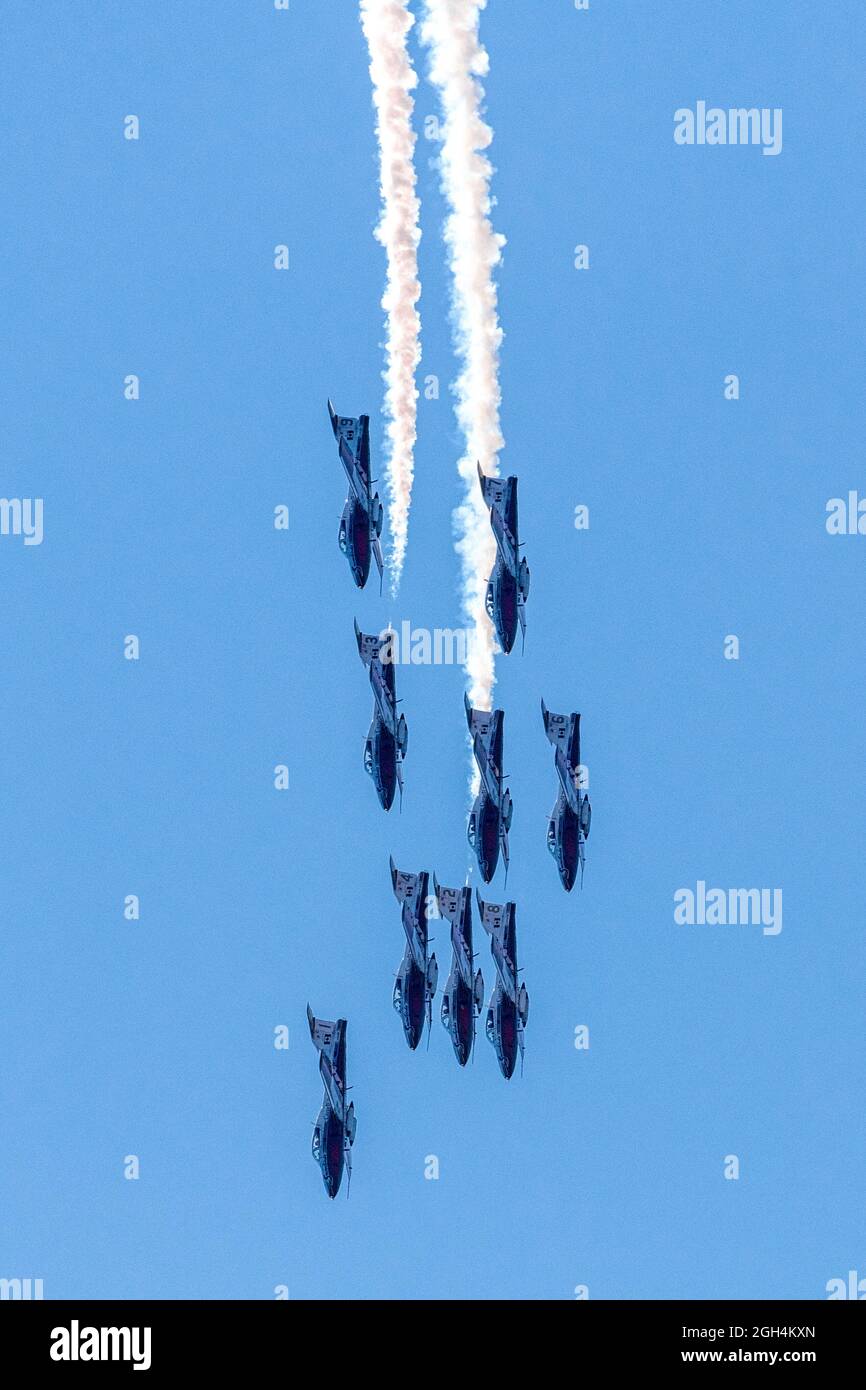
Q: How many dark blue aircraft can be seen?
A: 9